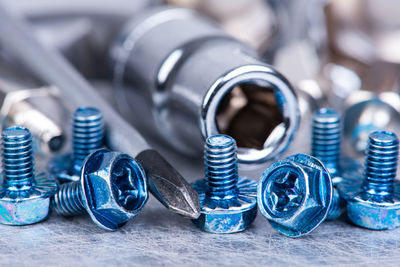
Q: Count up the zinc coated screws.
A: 7